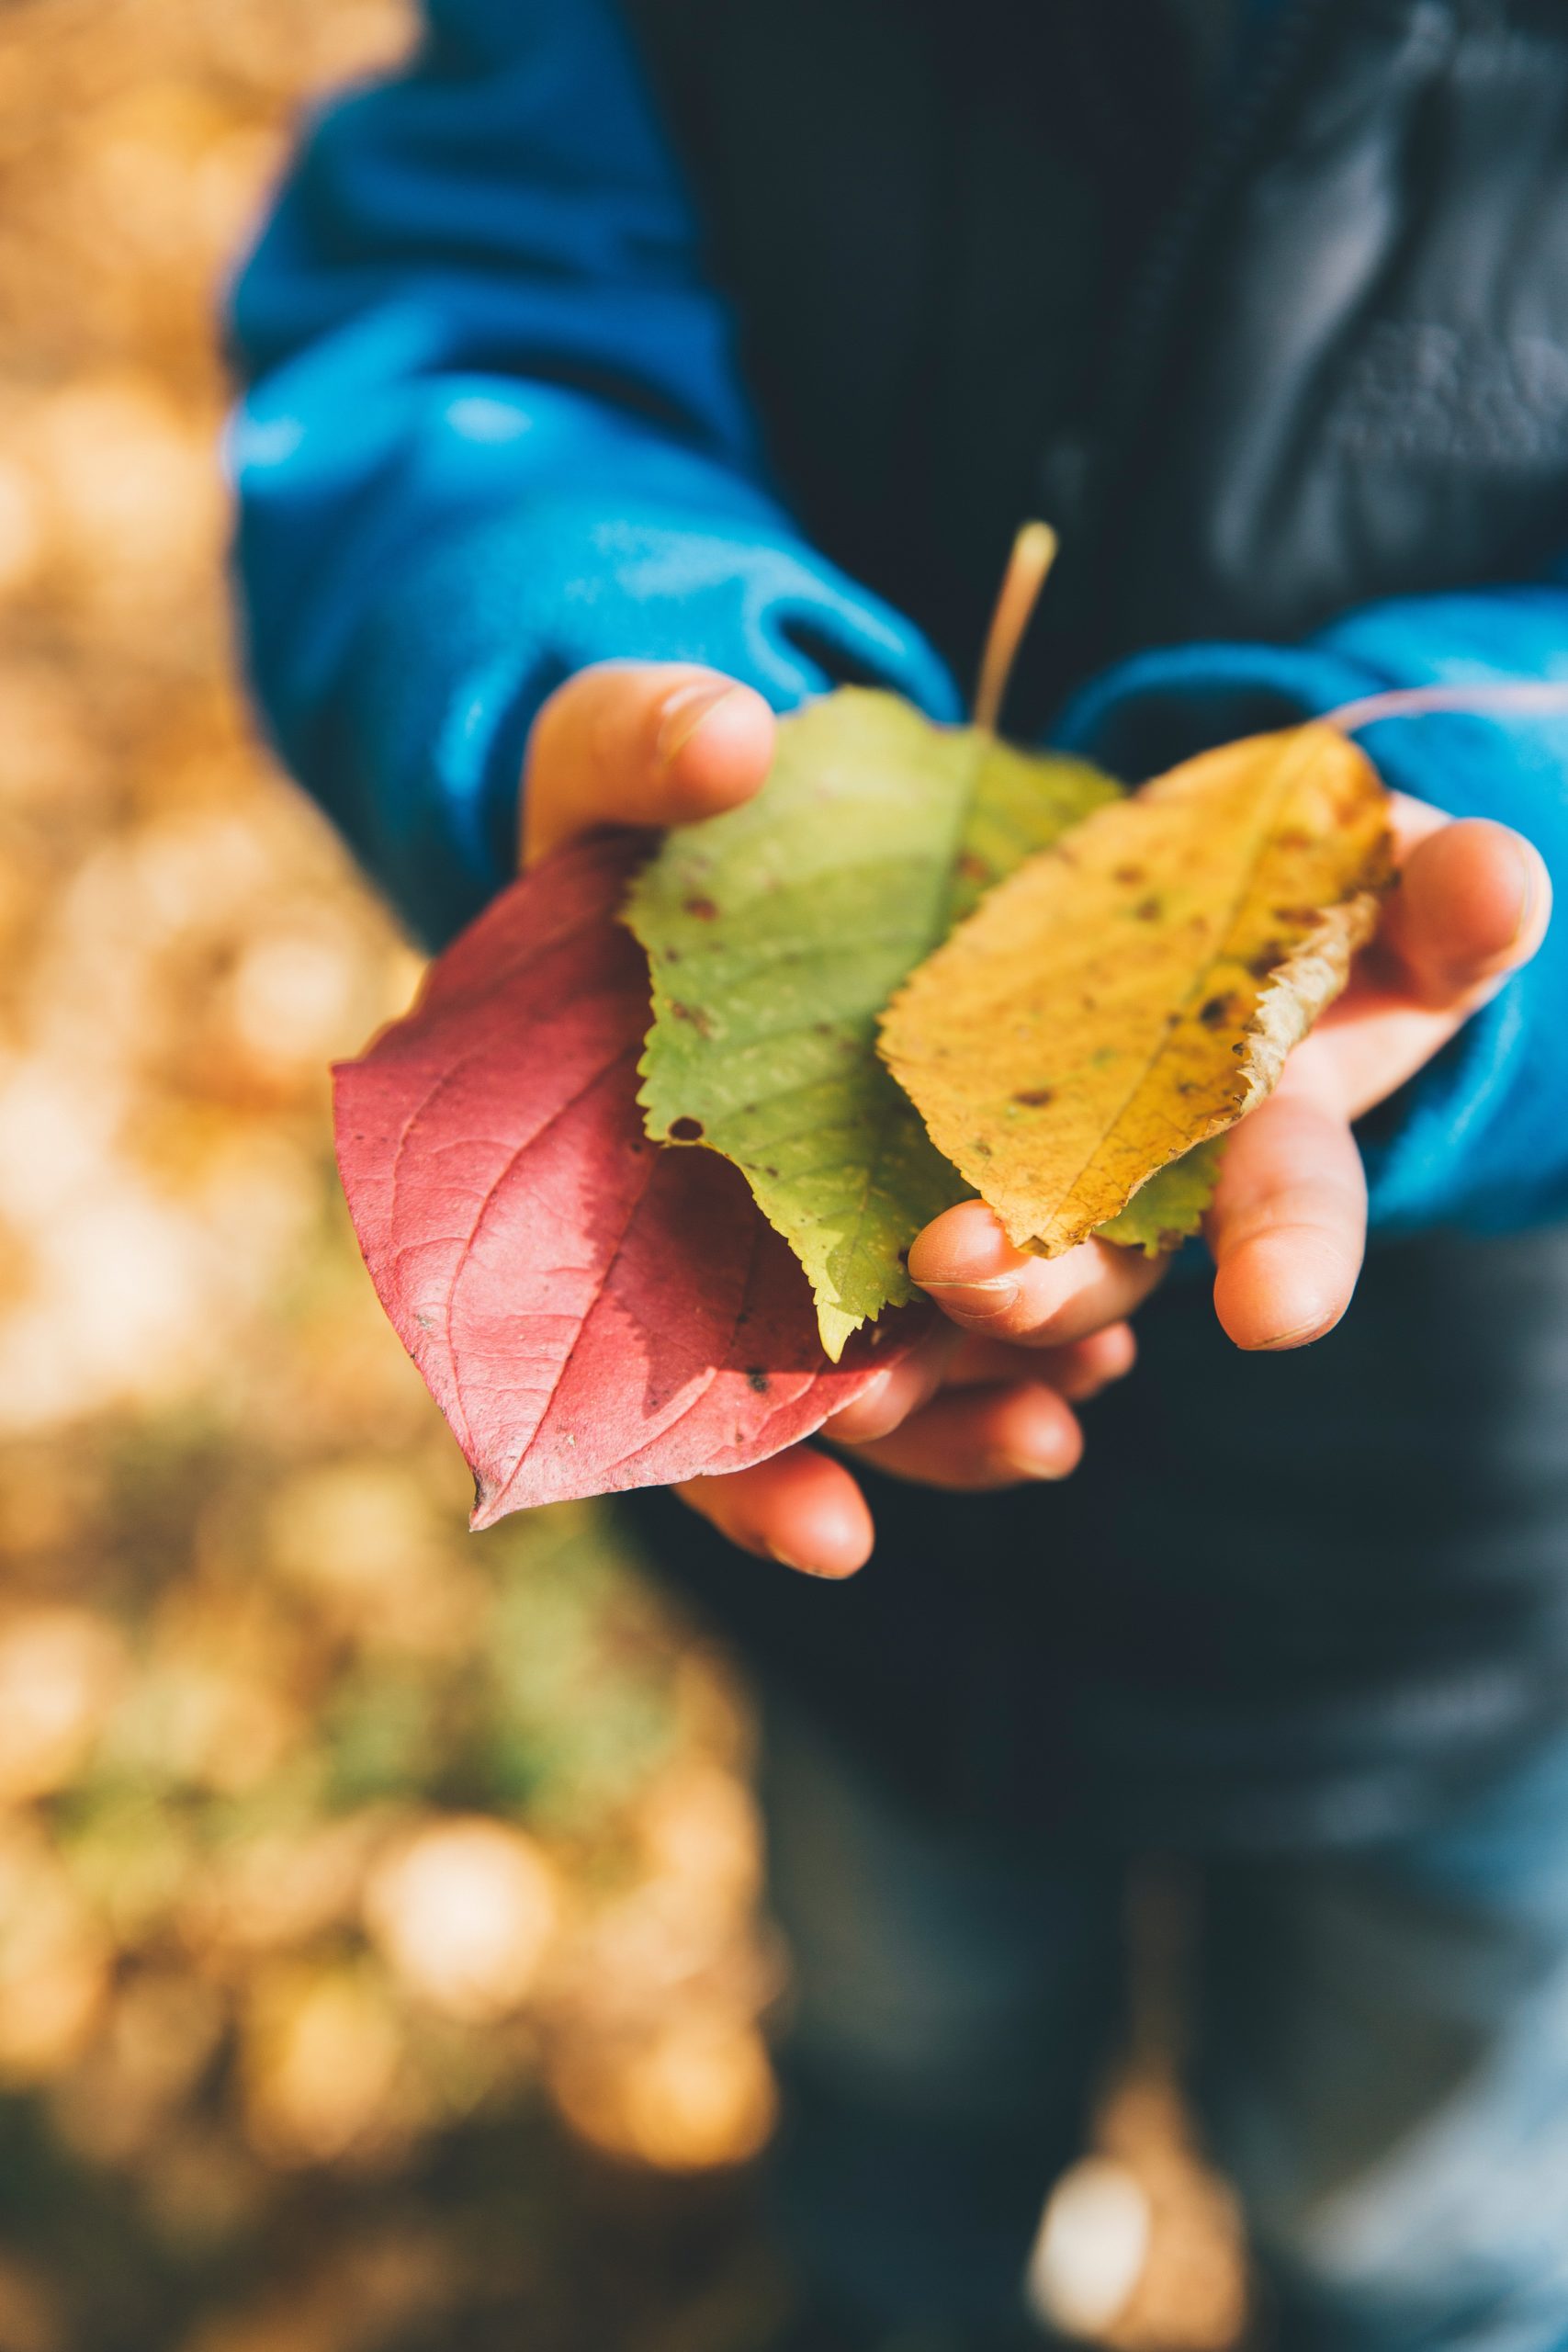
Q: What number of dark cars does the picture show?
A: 0